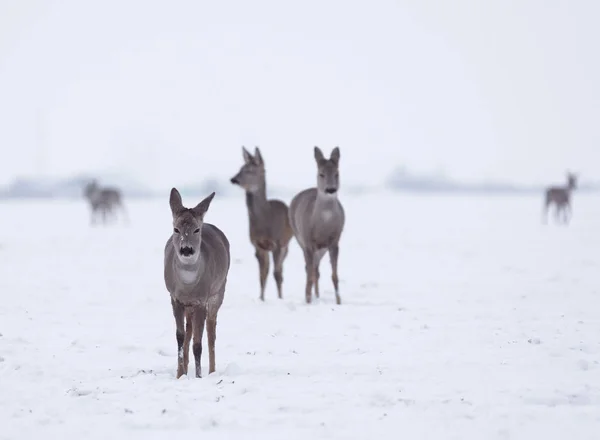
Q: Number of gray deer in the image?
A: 5